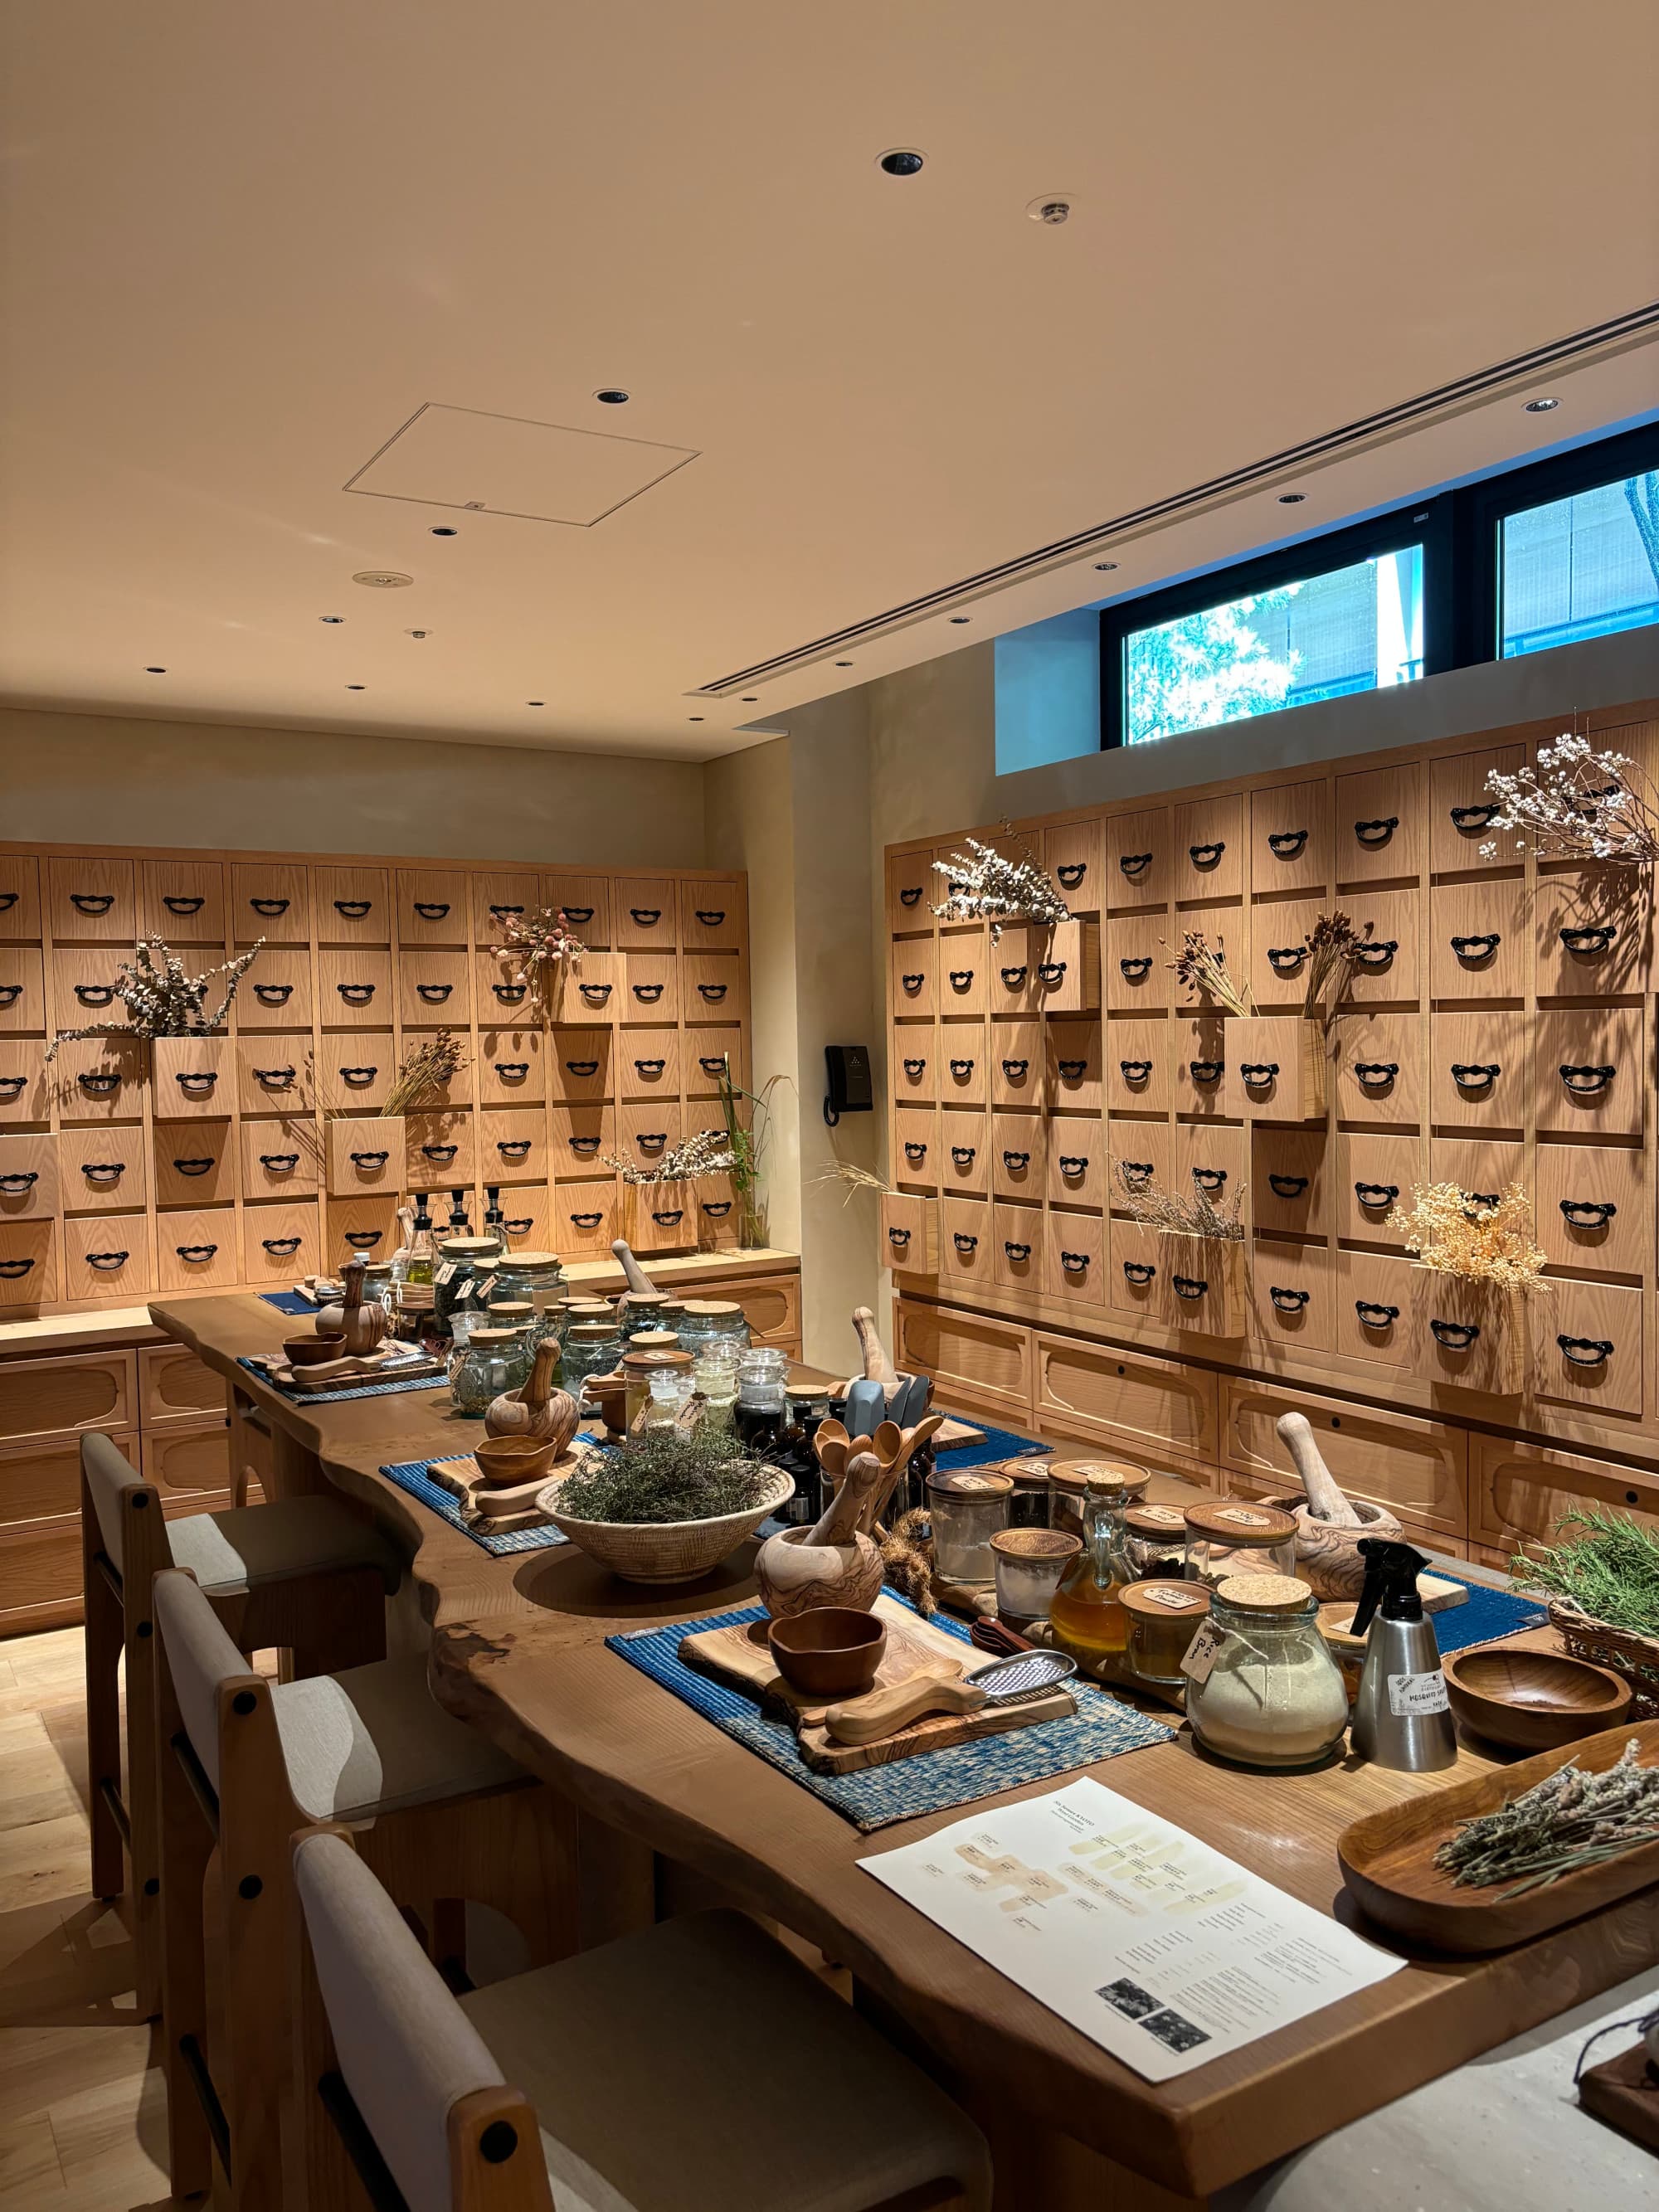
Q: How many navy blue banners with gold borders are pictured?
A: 0